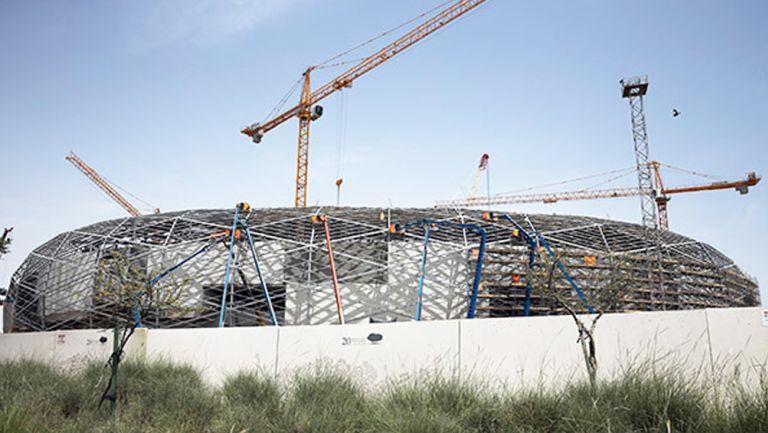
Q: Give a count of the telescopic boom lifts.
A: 8